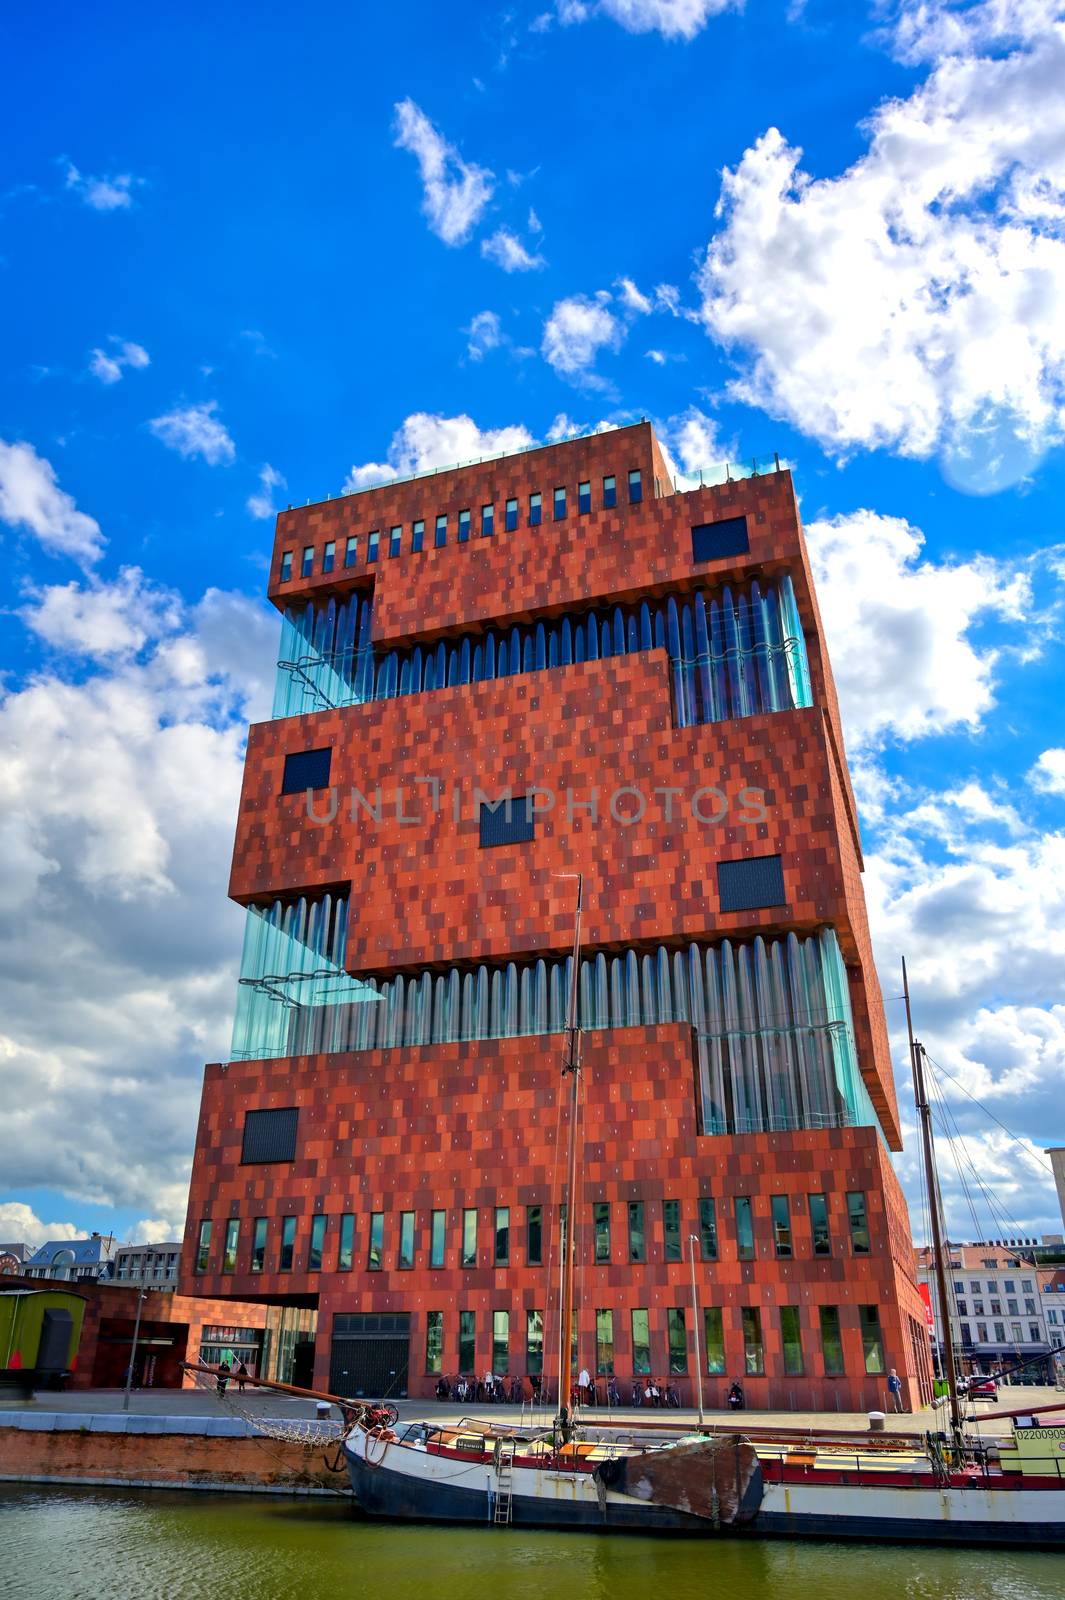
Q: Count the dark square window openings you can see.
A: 5